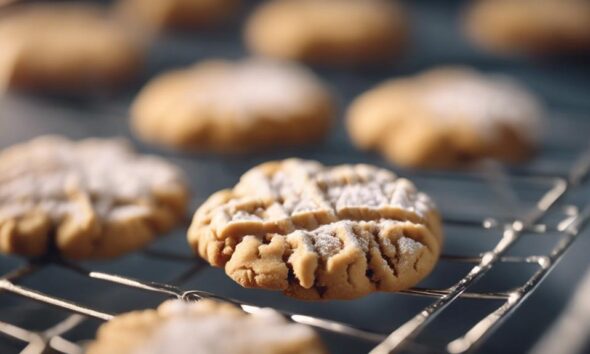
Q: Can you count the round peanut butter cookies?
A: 9